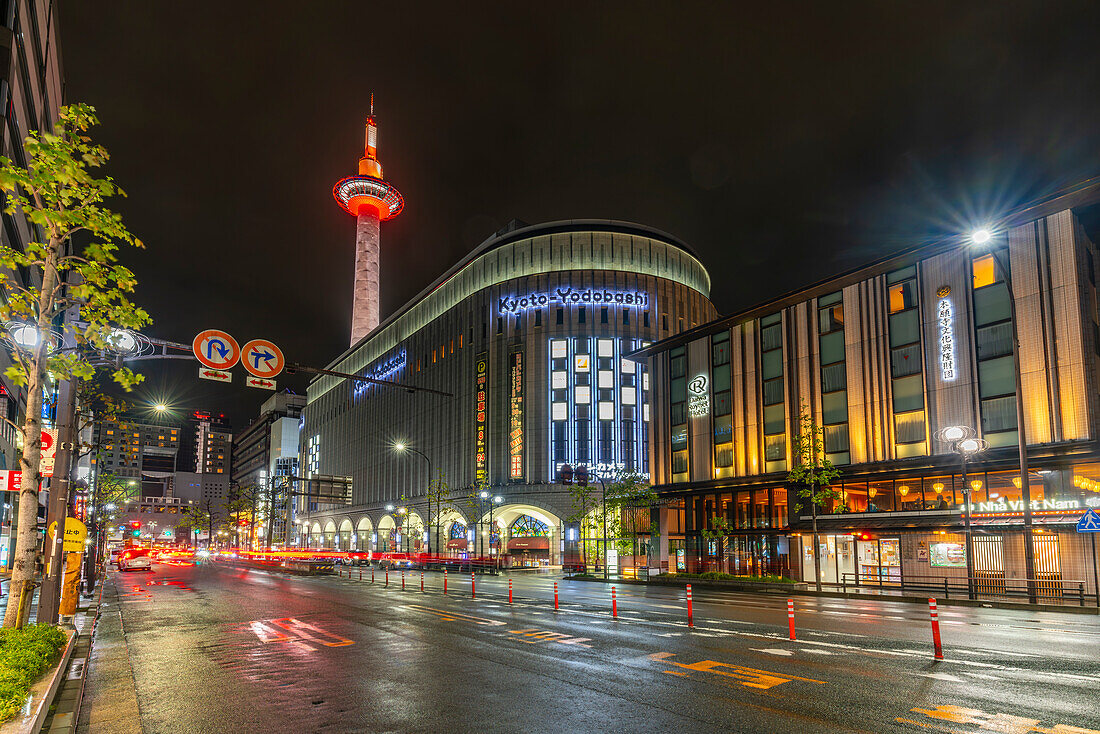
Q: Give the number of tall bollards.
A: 15